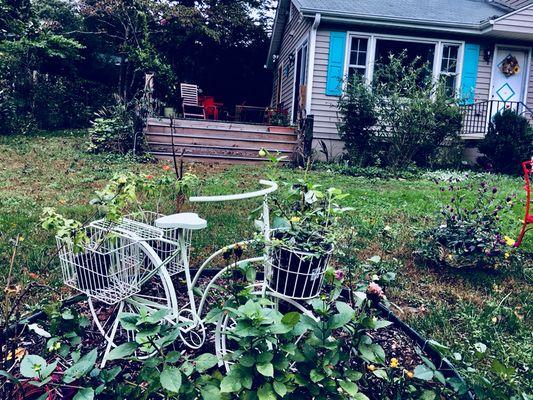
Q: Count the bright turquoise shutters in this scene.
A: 2